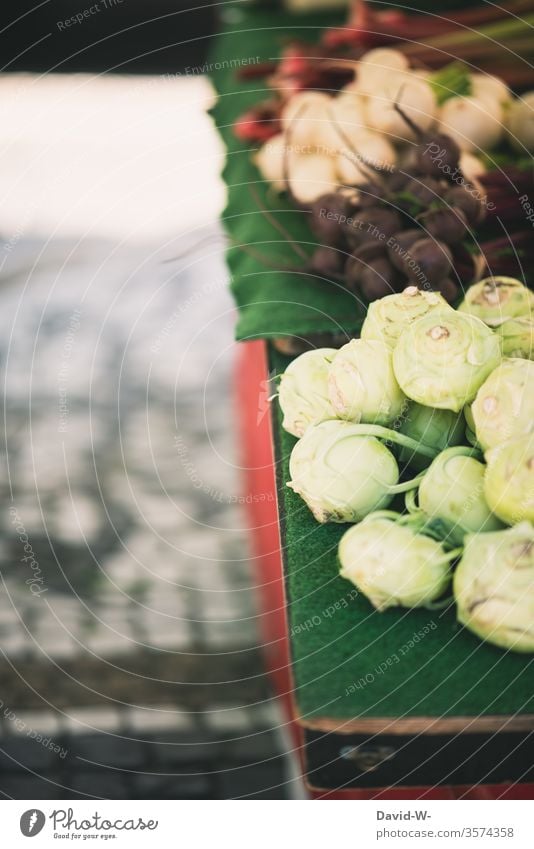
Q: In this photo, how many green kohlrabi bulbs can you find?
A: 13